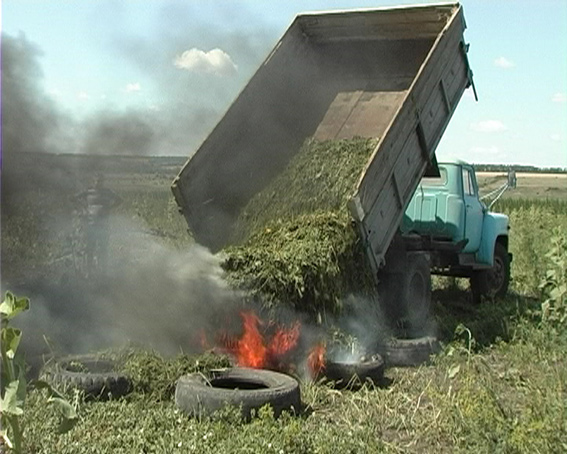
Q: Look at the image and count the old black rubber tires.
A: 4